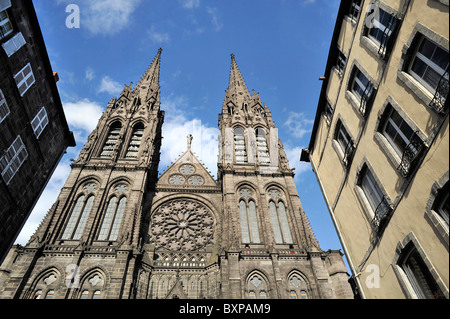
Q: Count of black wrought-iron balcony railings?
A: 6